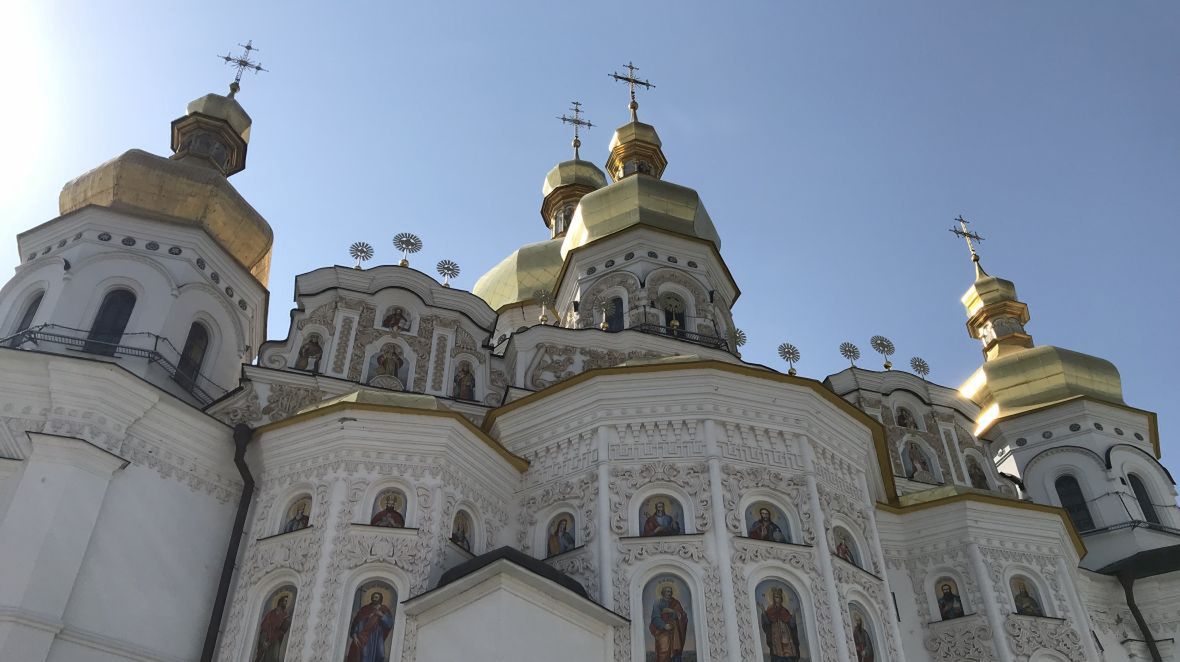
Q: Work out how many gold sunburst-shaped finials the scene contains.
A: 11